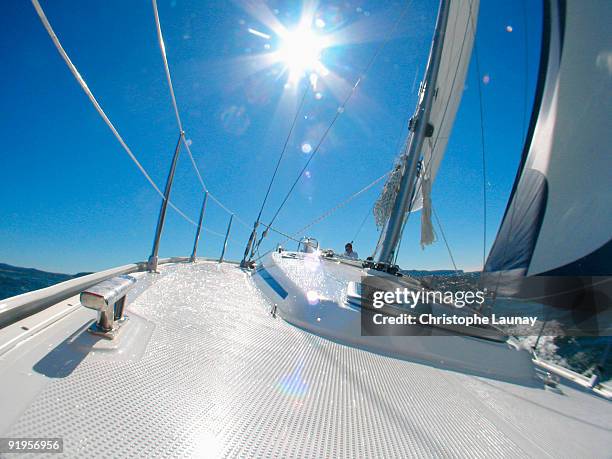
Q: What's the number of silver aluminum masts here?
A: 1